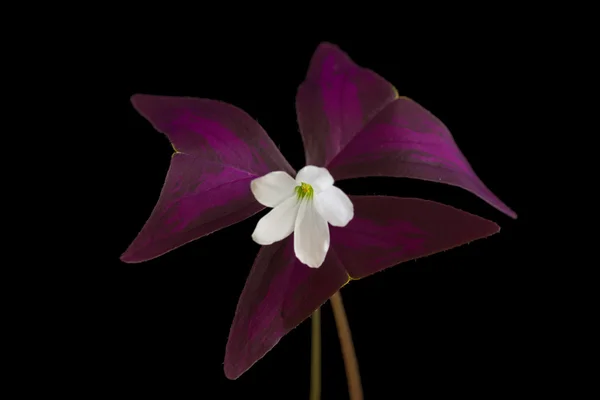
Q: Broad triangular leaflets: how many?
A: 3